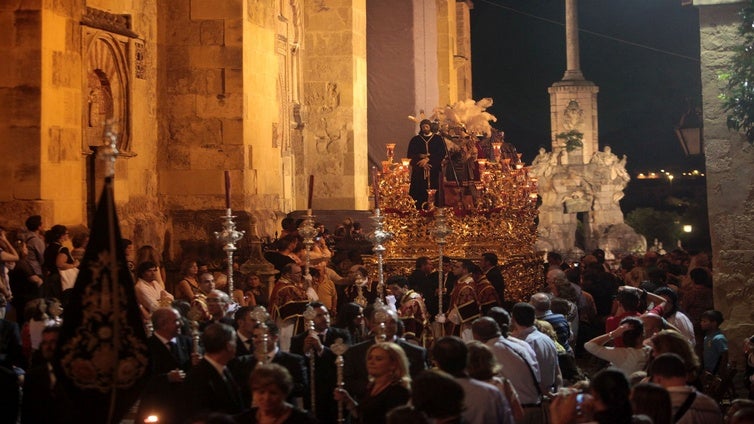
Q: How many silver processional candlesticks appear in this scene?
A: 4